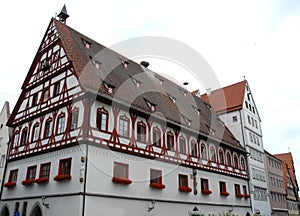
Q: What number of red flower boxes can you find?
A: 11